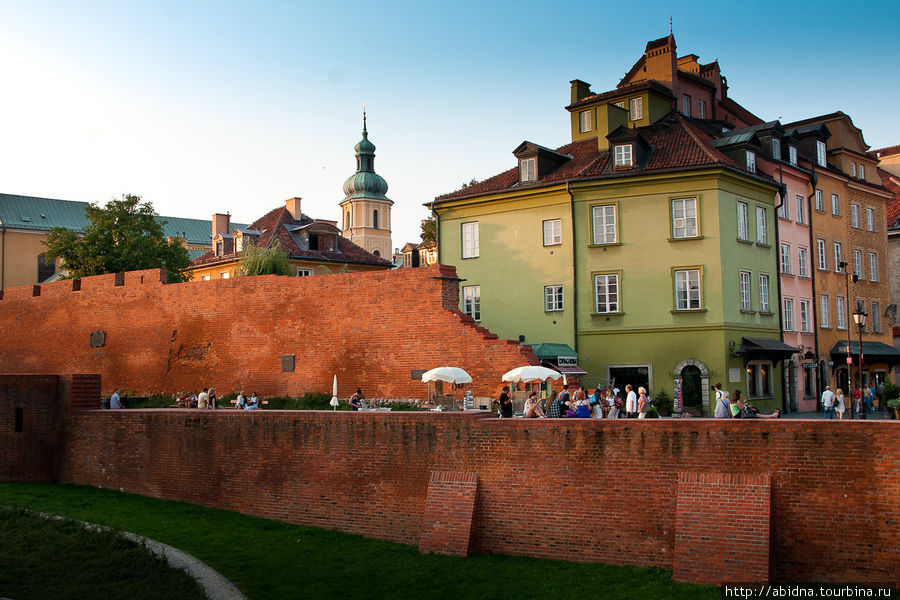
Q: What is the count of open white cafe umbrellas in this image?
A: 2